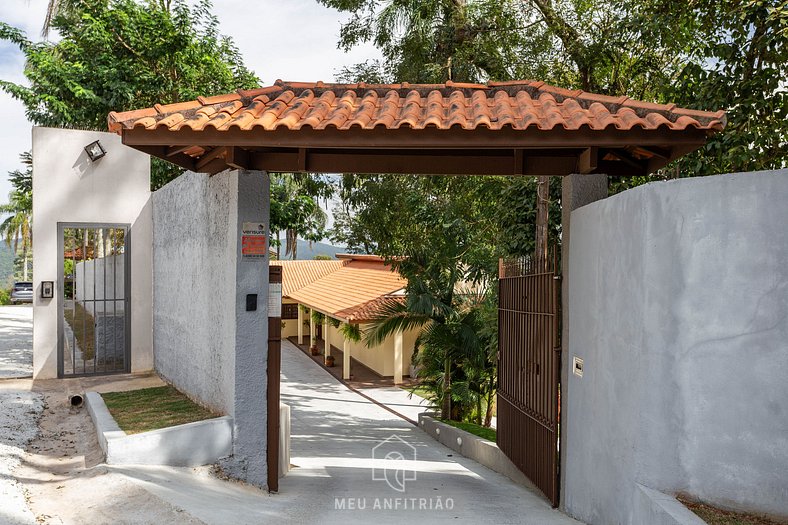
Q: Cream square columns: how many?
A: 5